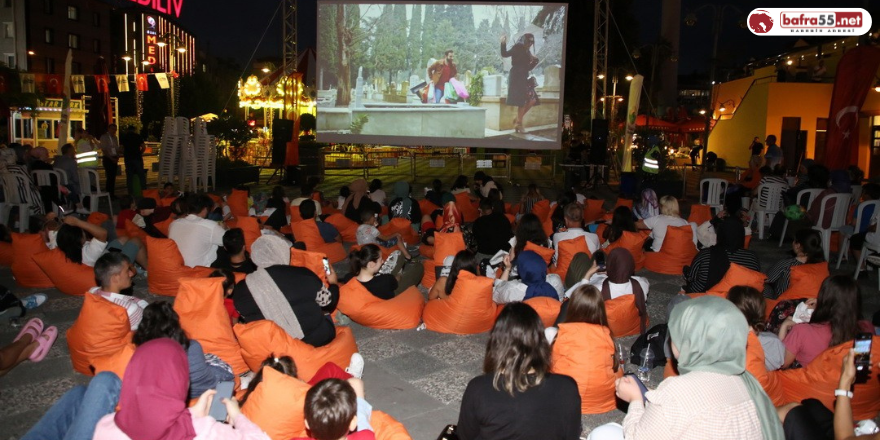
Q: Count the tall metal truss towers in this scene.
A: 2